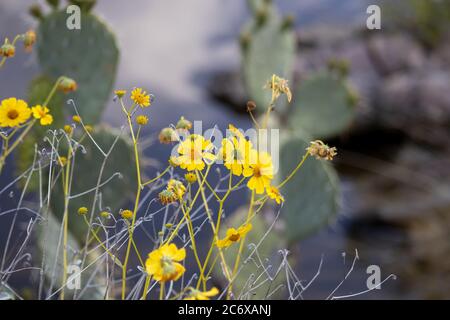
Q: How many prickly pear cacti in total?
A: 2